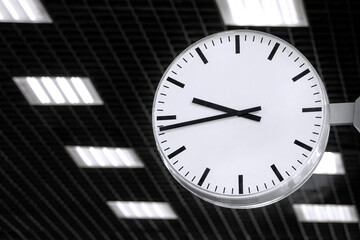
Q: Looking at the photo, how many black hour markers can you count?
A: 12